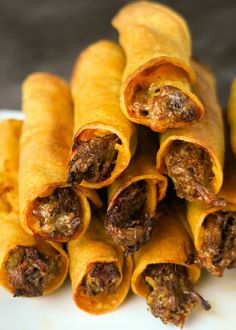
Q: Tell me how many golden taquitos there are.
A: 9